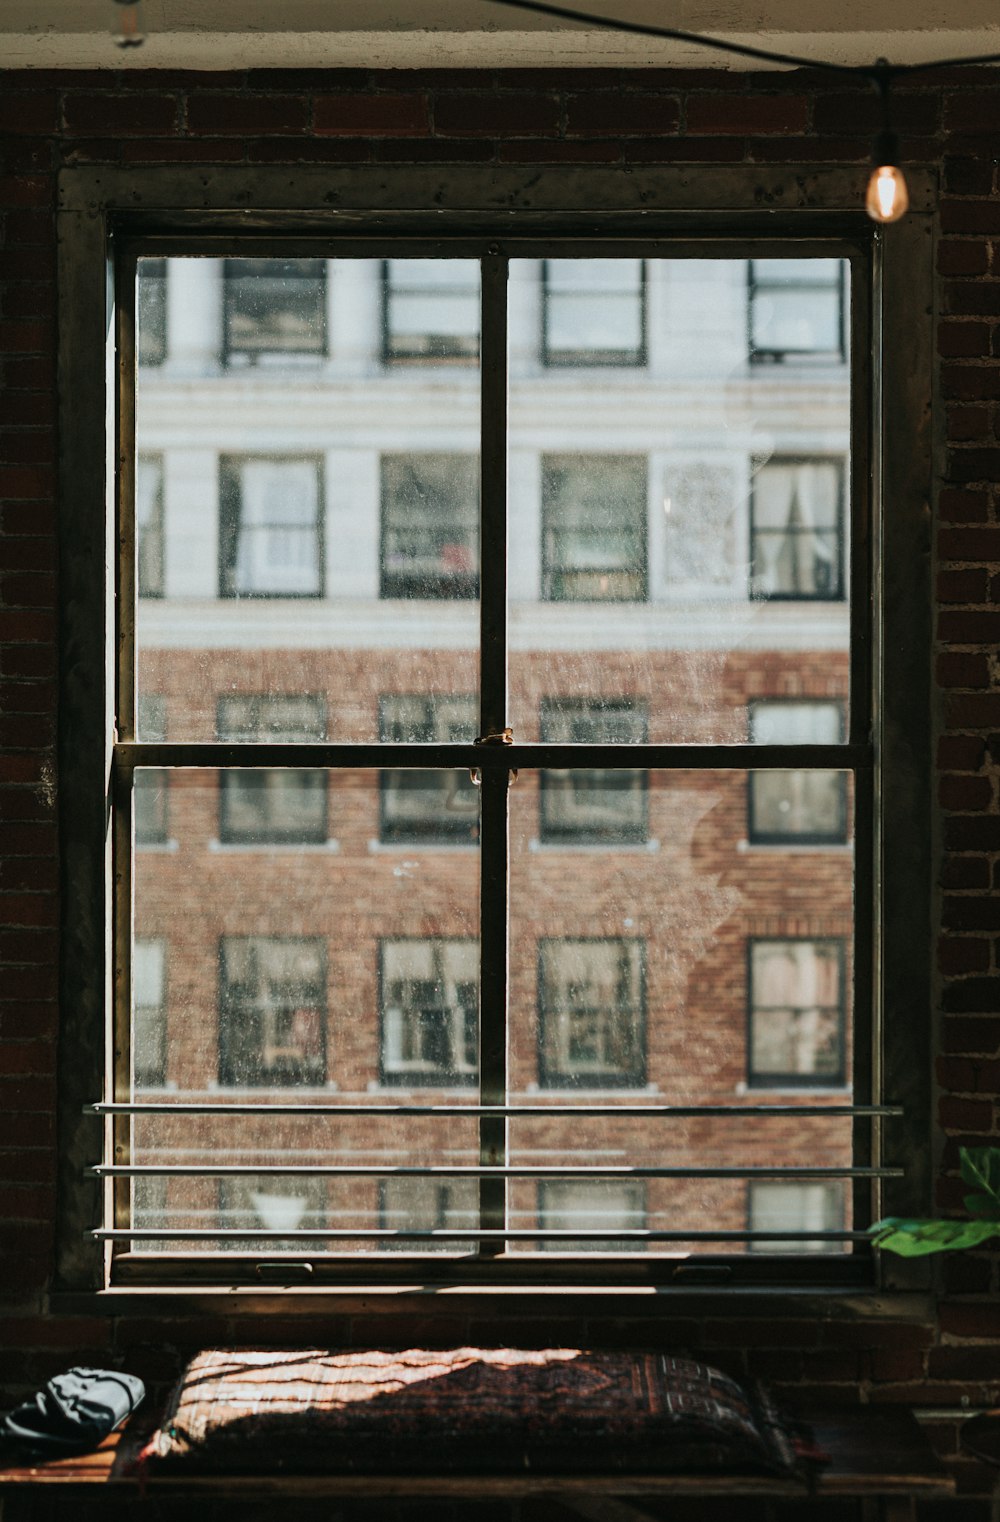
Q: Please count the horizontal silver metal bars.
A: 3